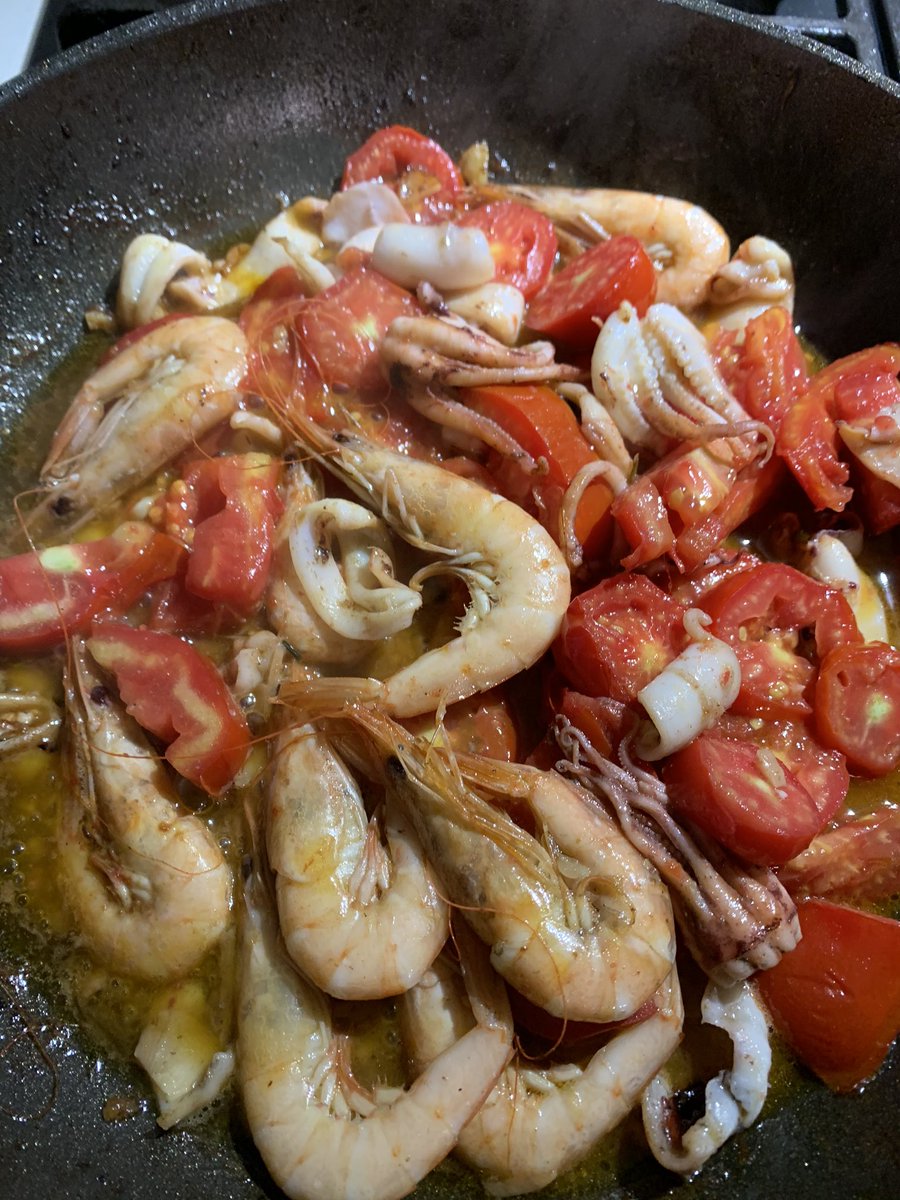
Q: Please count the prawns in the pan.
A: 9